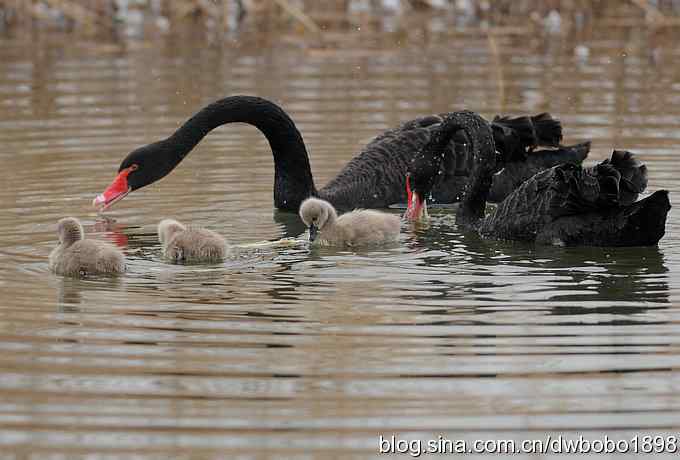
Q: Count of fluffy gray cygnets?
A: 3